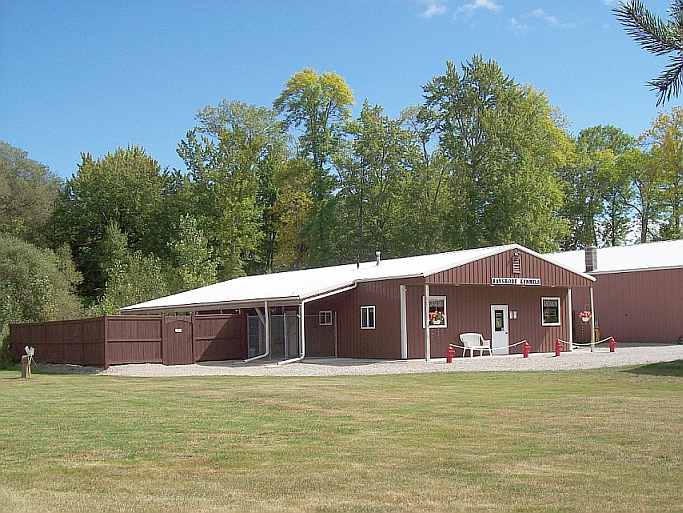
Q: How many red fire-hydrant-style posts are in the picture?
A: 4